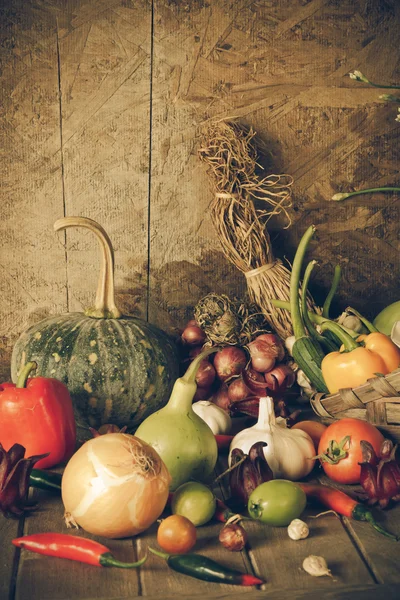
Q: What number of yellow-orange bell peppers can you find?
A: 2